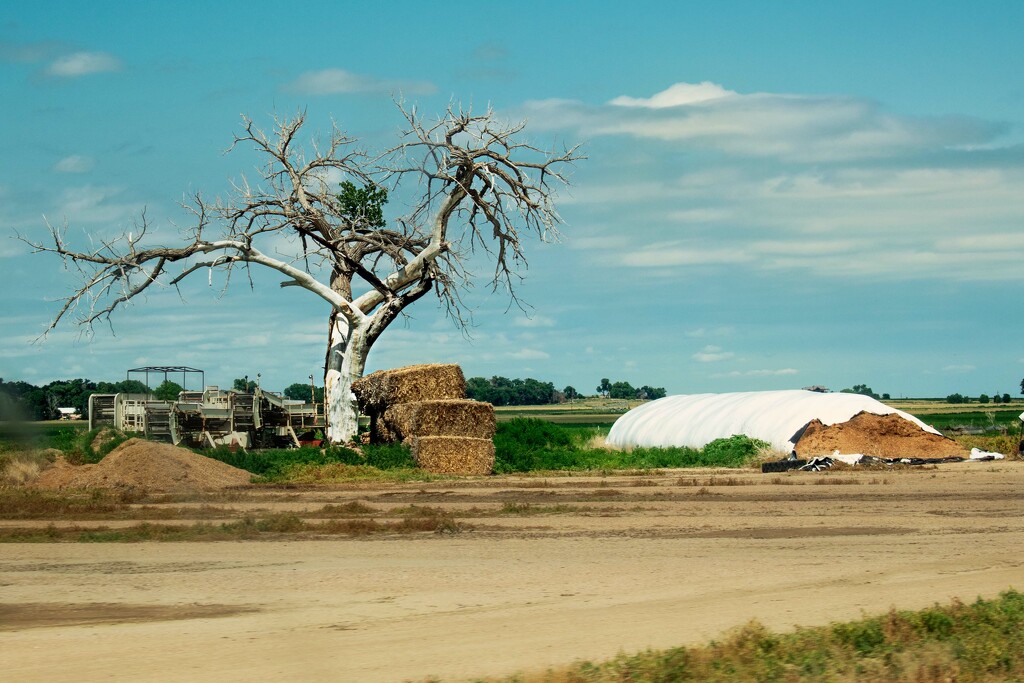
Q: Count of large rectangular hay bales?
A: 3